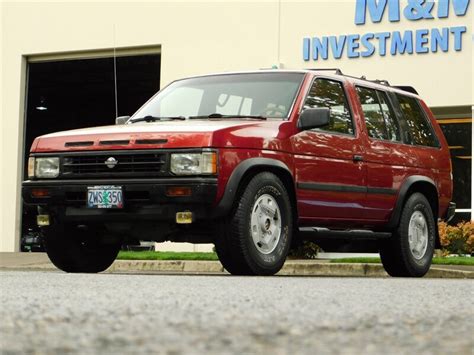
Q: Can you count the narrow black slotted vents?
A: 3